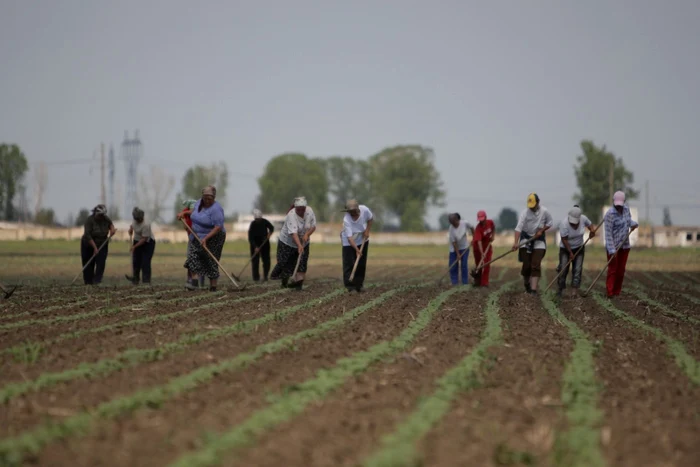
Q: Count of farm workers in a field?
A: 12